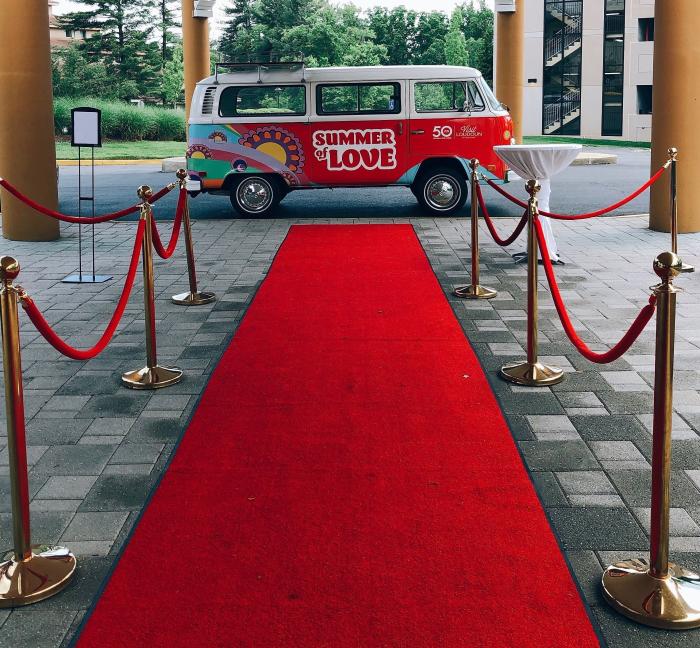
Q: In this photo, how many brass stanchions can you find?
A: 7